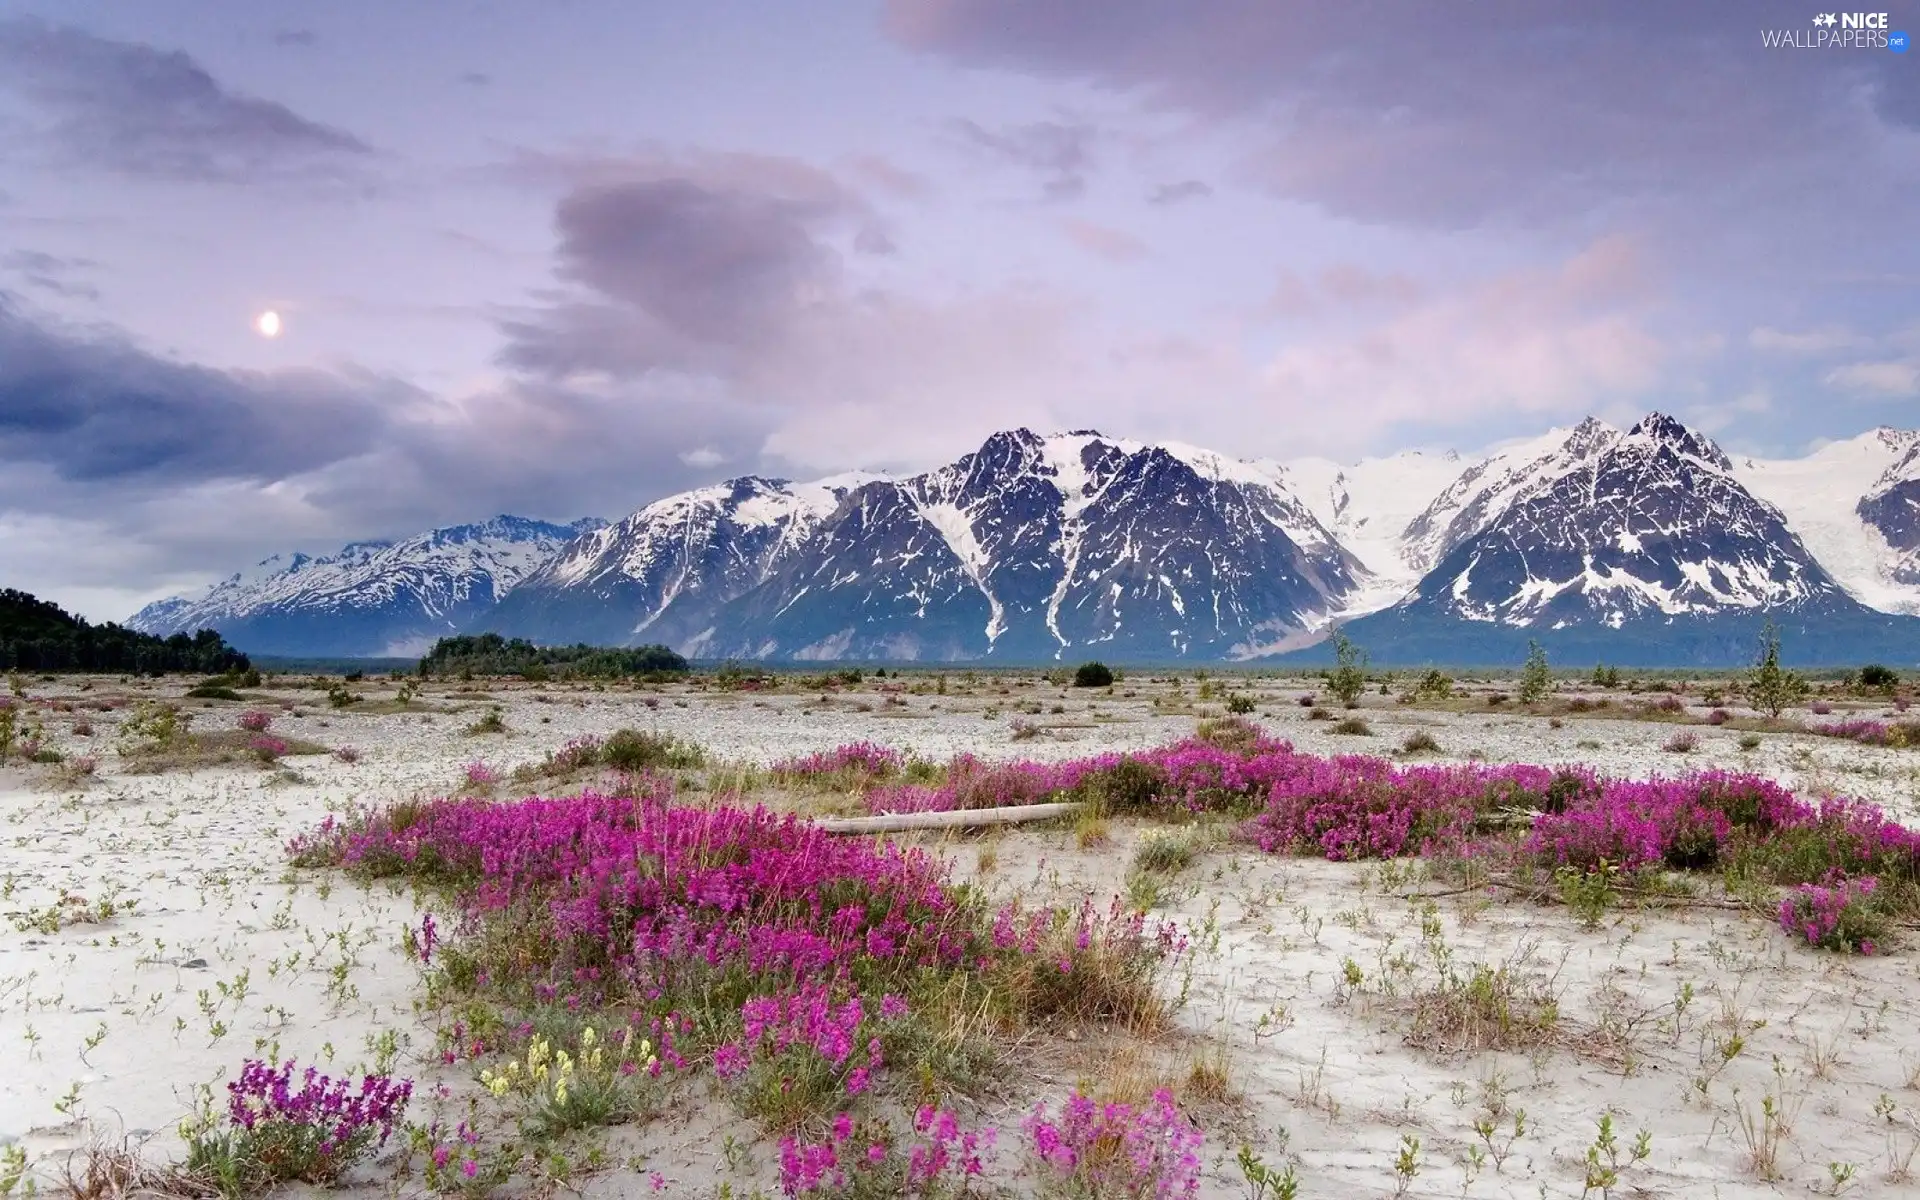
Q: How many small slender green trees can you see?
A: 3